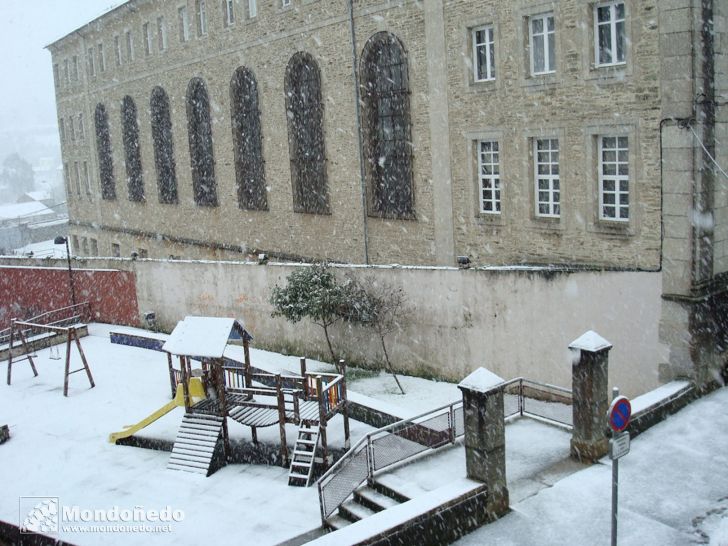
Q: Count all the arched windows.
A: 7